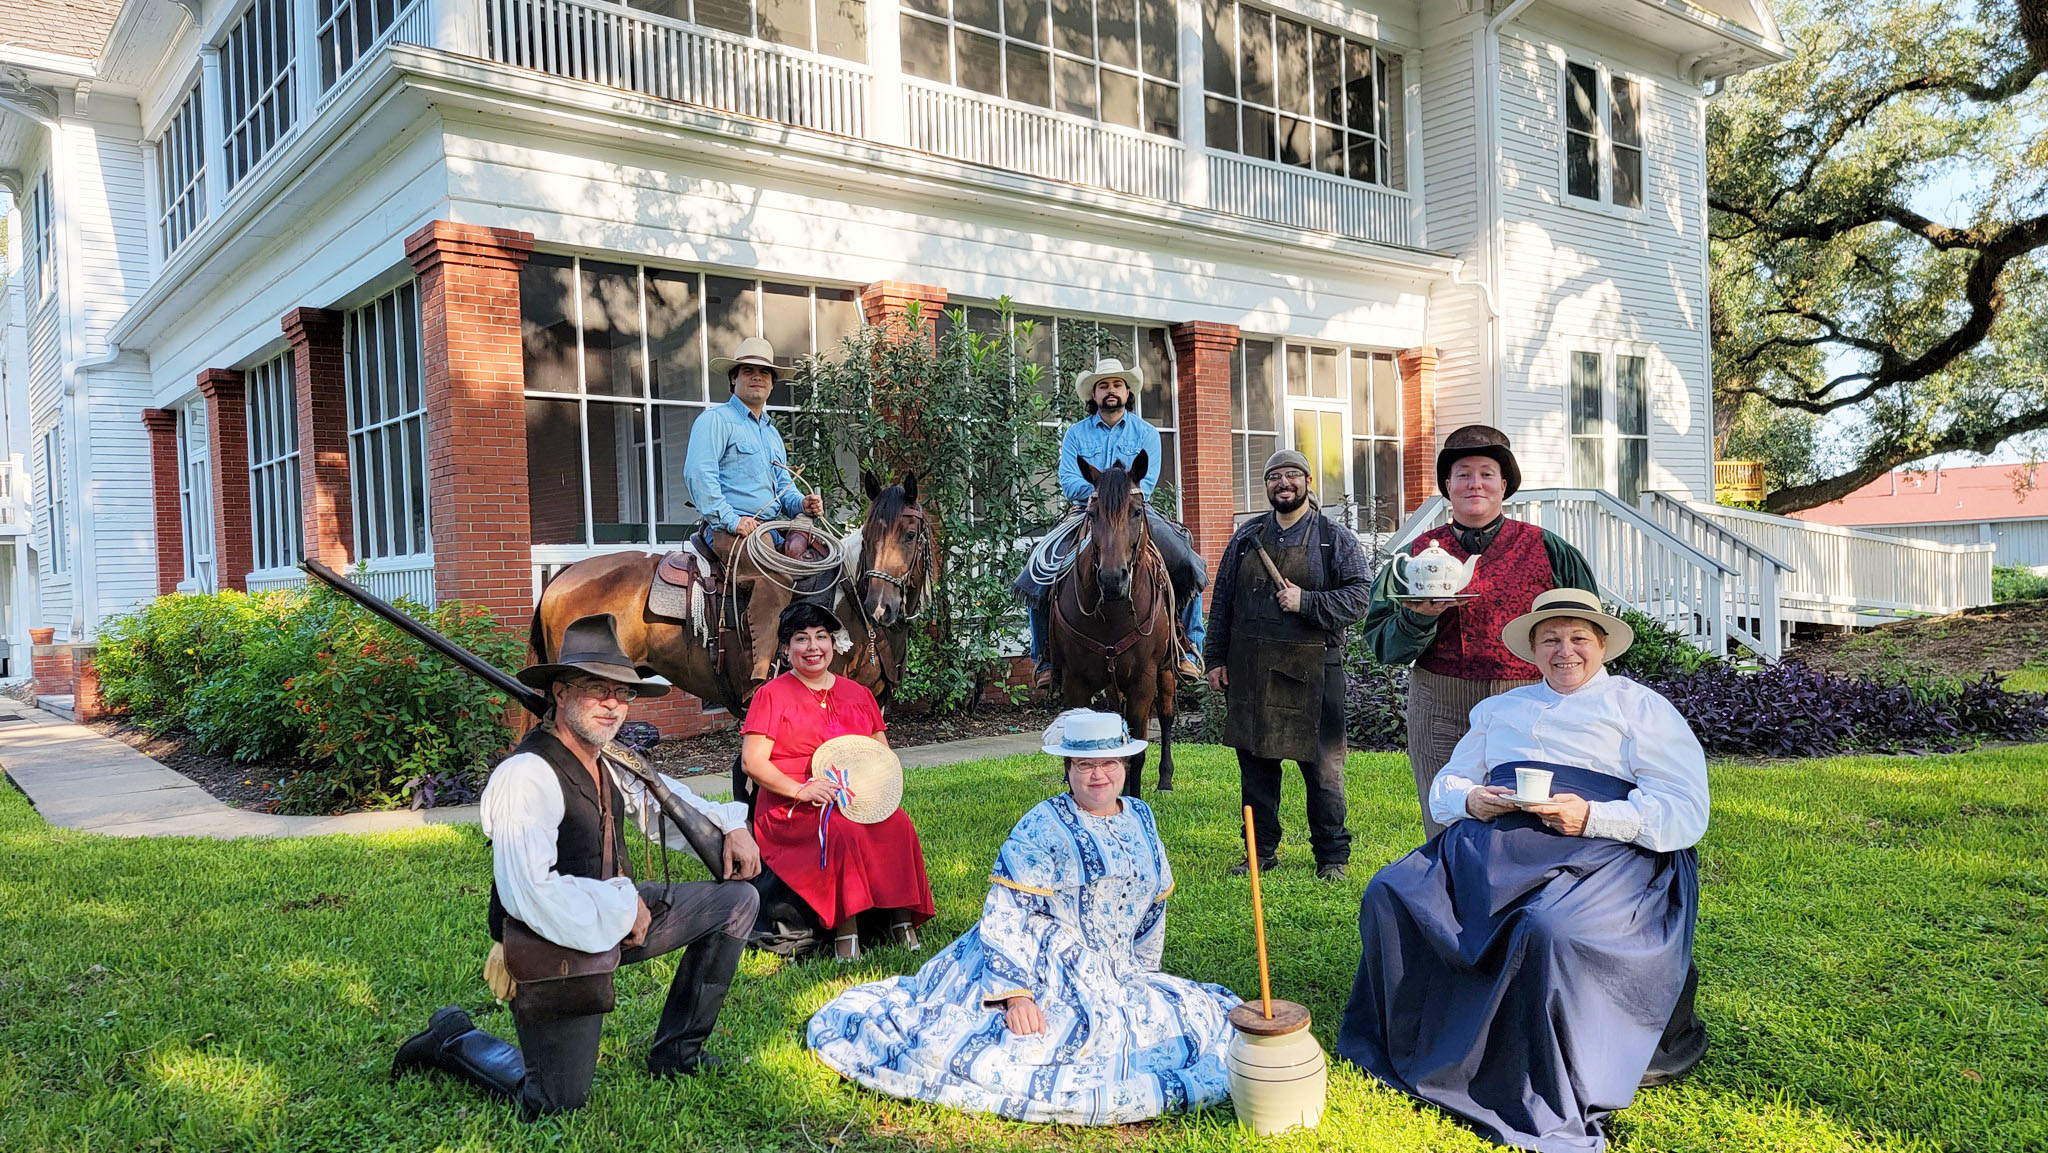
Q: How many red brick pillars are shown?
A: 7